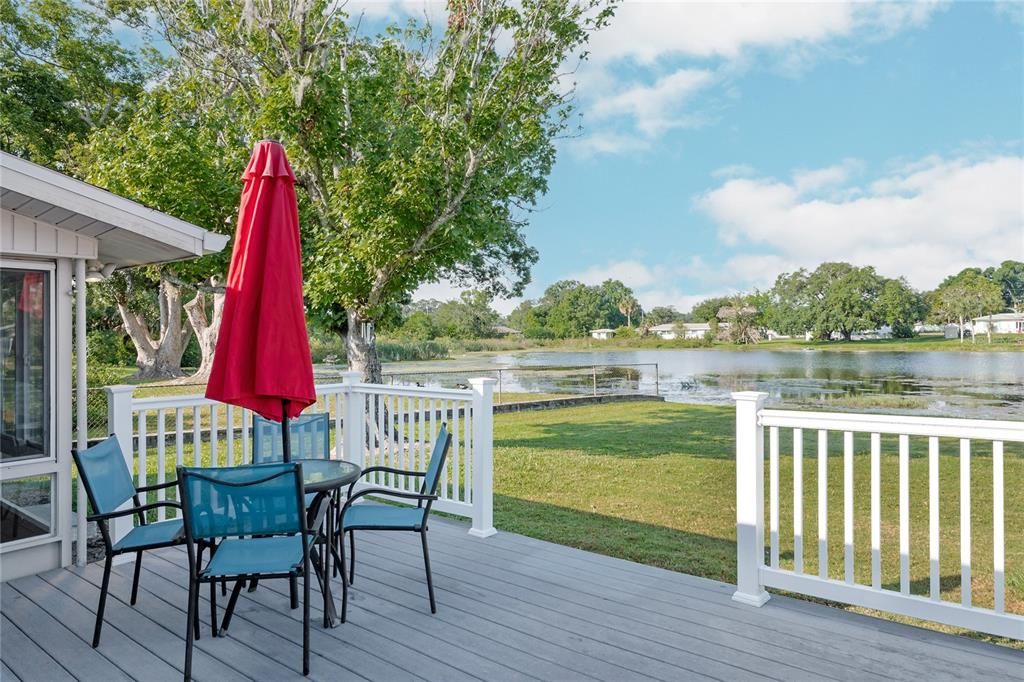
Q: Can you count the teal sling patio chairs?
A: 4